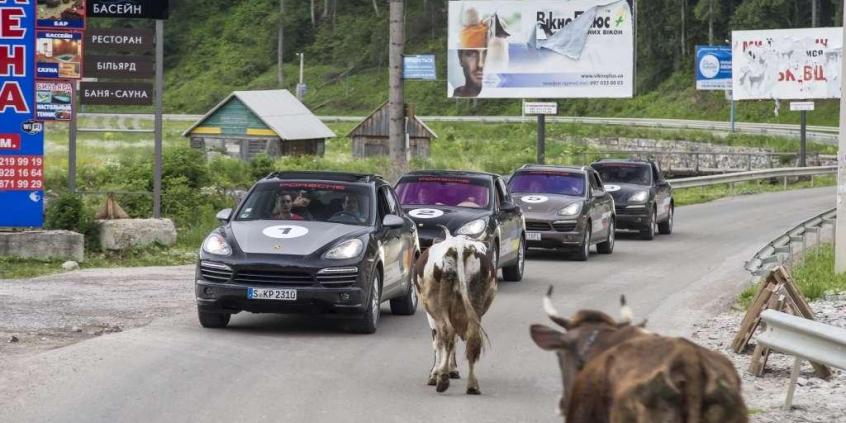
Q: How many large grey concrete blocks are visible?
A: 2